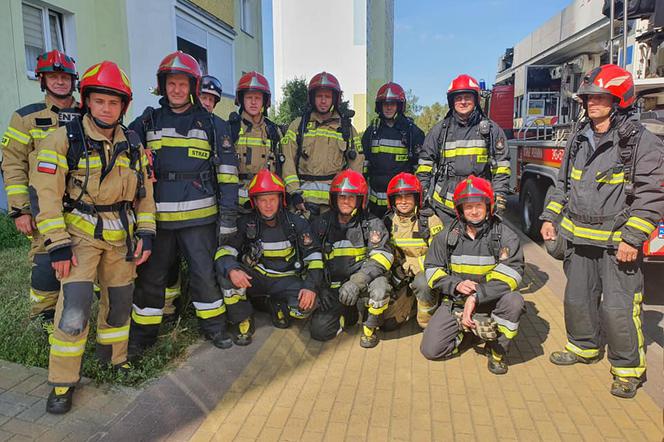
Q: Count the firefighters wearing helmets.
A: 13